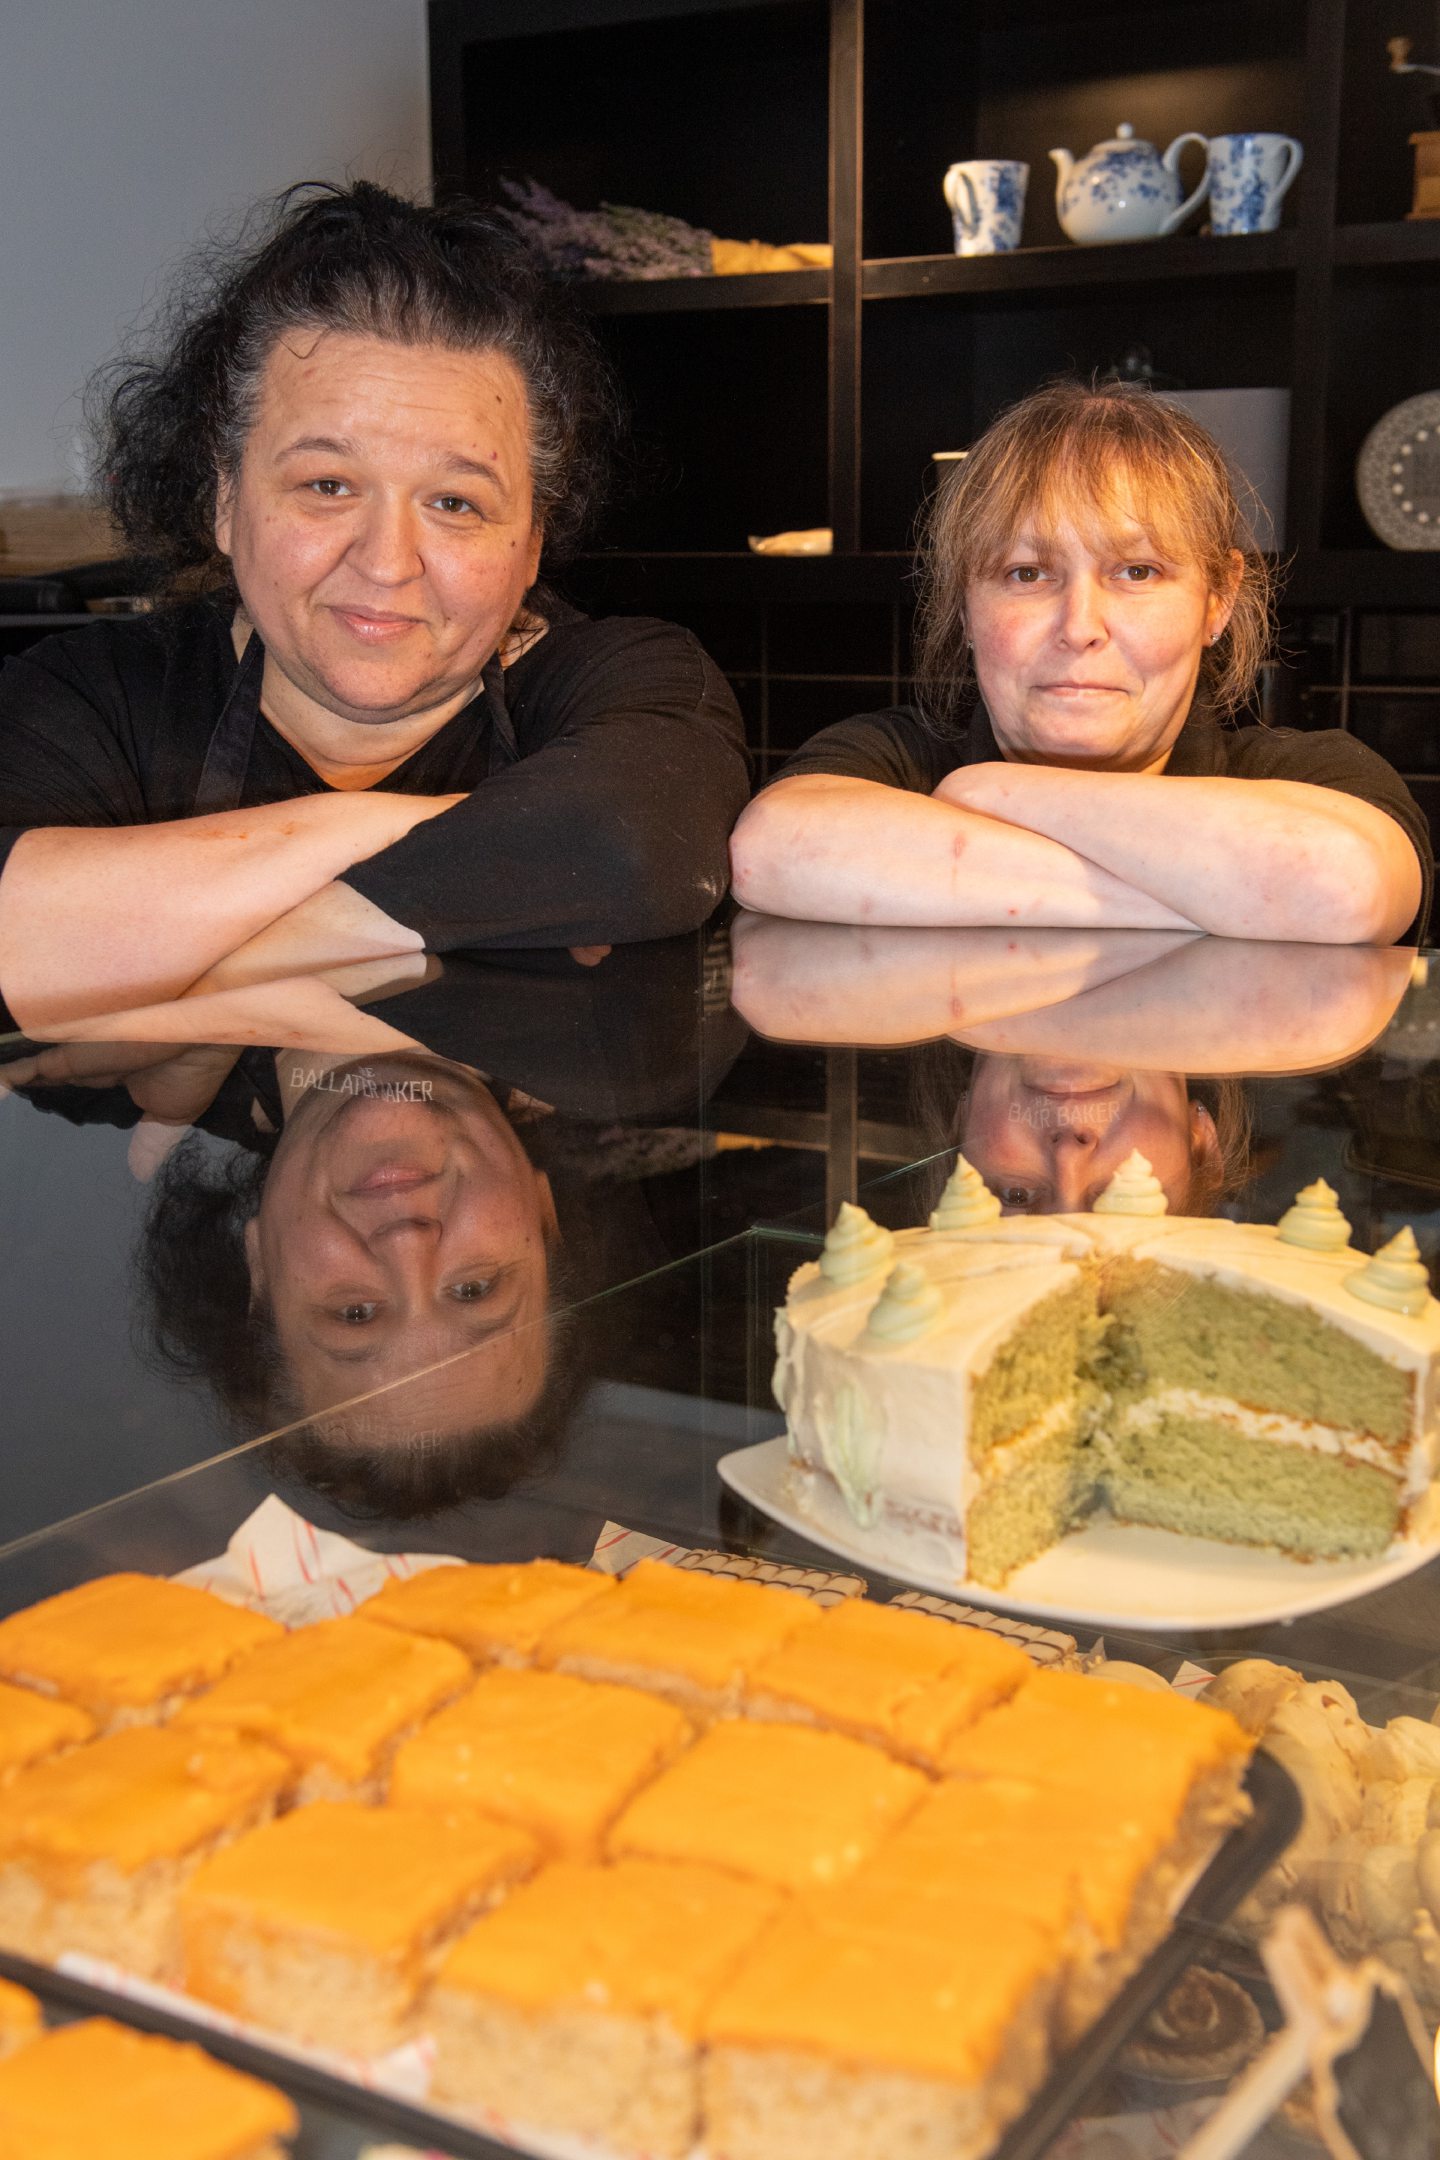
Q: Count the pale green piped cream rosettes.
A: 6